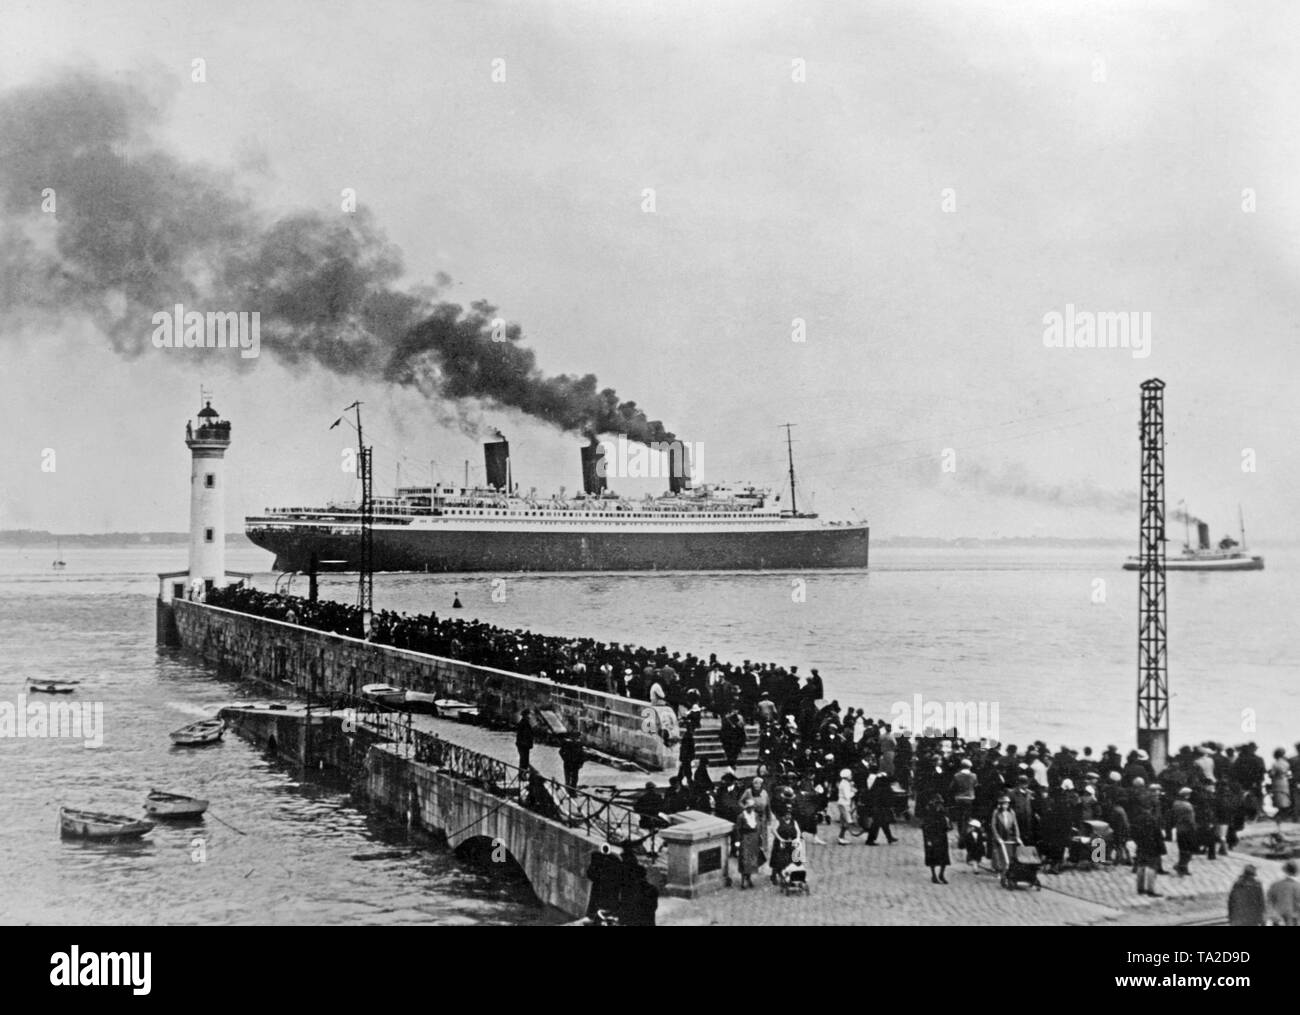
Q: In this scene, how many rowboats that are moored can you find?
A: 4